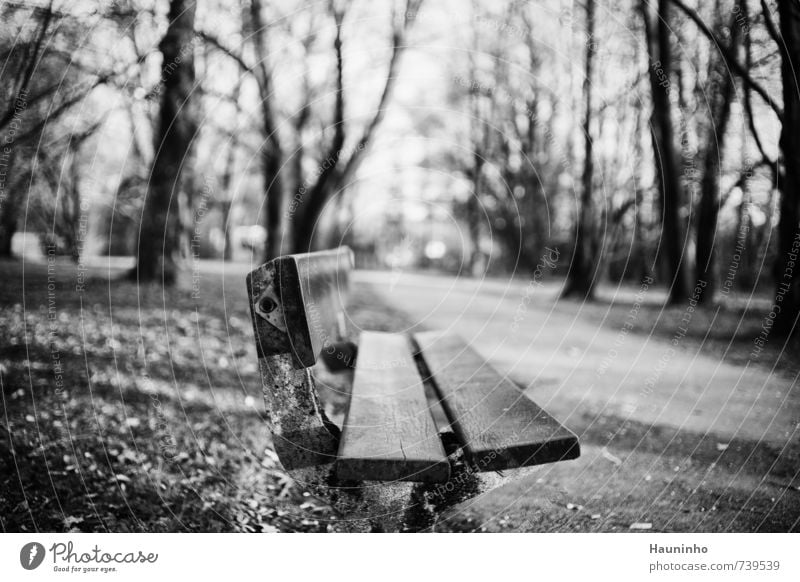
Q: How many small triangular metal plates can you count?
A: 1